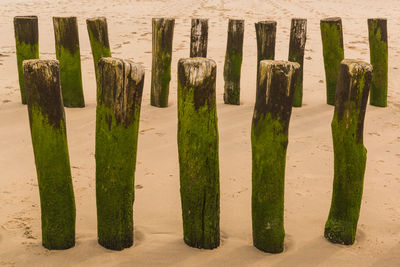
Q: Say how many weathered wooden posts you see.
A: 15